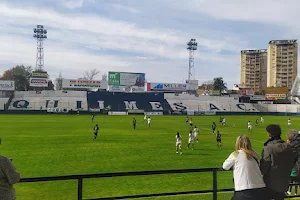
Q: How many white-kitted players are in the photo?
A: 9